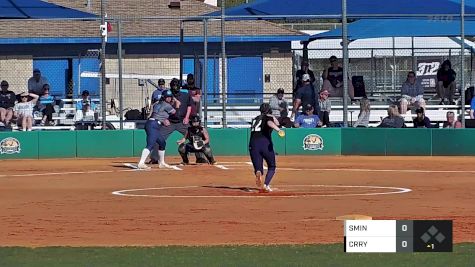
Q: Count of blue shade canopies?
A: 3